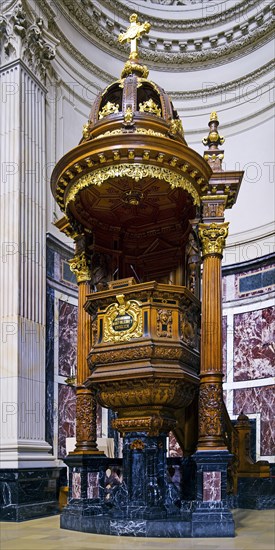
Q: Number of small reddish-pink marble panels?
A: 3